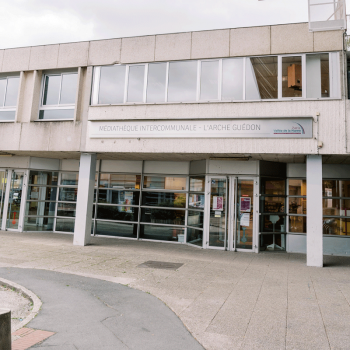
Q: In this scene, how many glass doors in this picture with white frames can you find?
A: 4